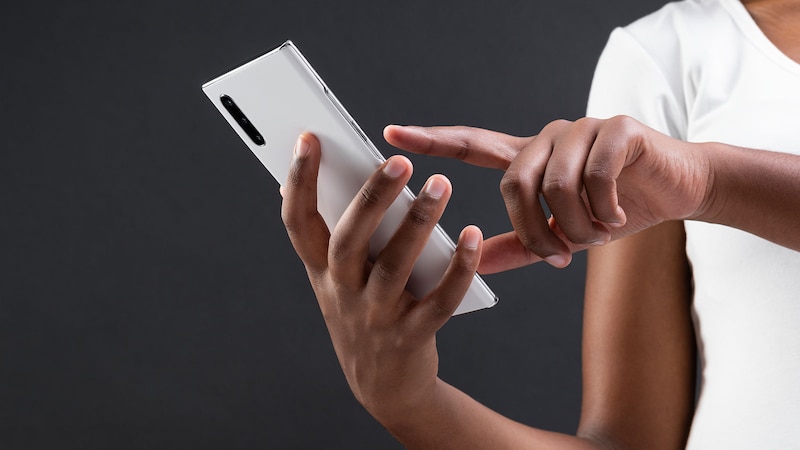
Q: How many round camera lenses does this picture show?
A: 3